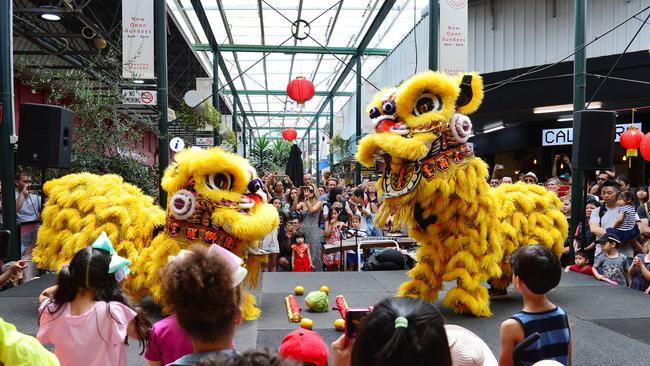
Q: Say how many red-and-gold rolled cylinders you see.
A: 2